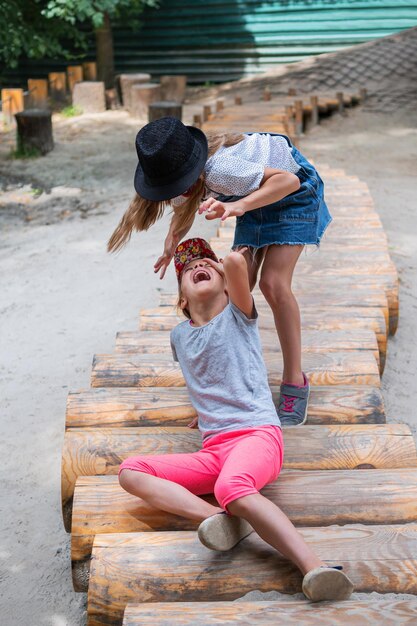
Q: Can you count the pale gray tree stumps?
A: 4